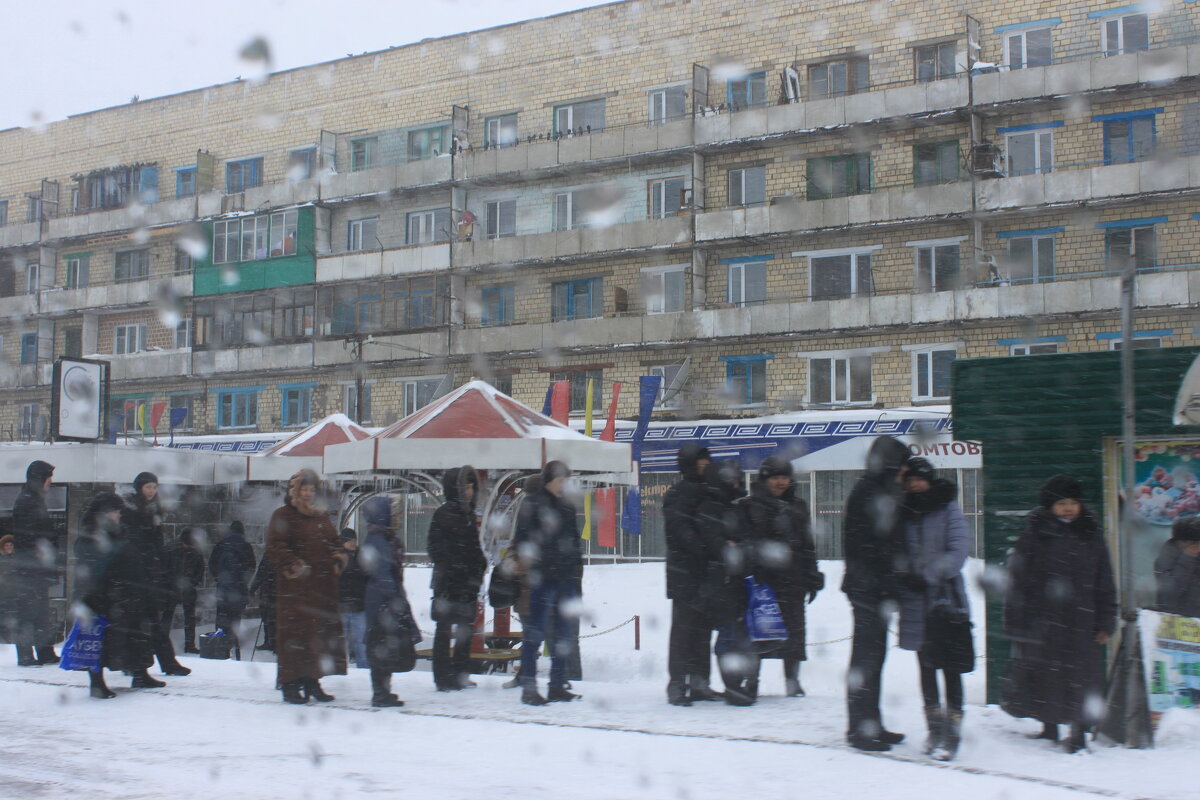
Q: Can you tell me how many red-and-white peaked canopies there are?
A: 2